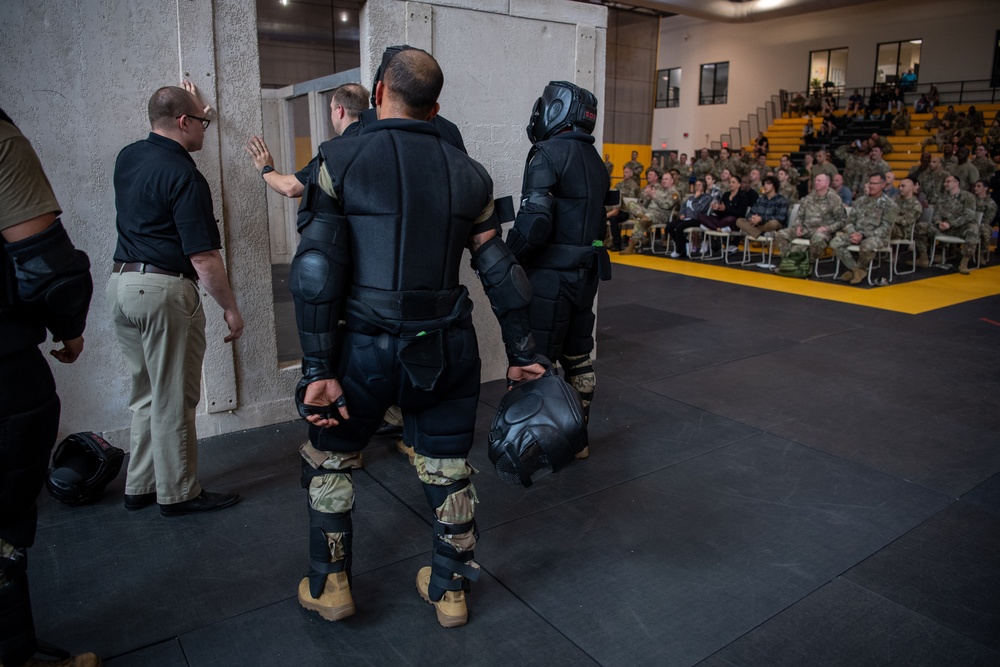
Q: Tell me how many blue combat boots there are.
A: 0